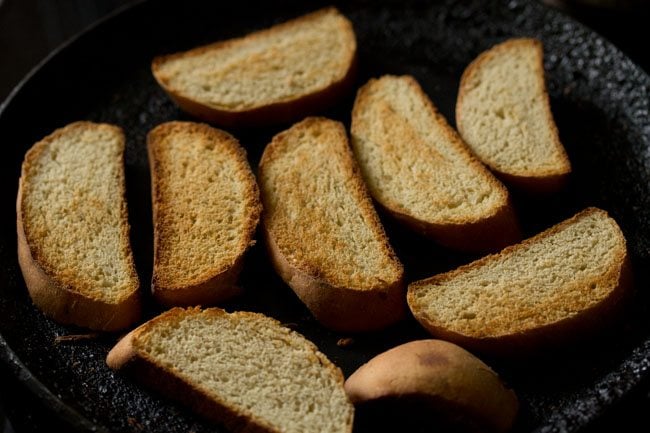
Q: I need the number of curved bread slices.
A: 9